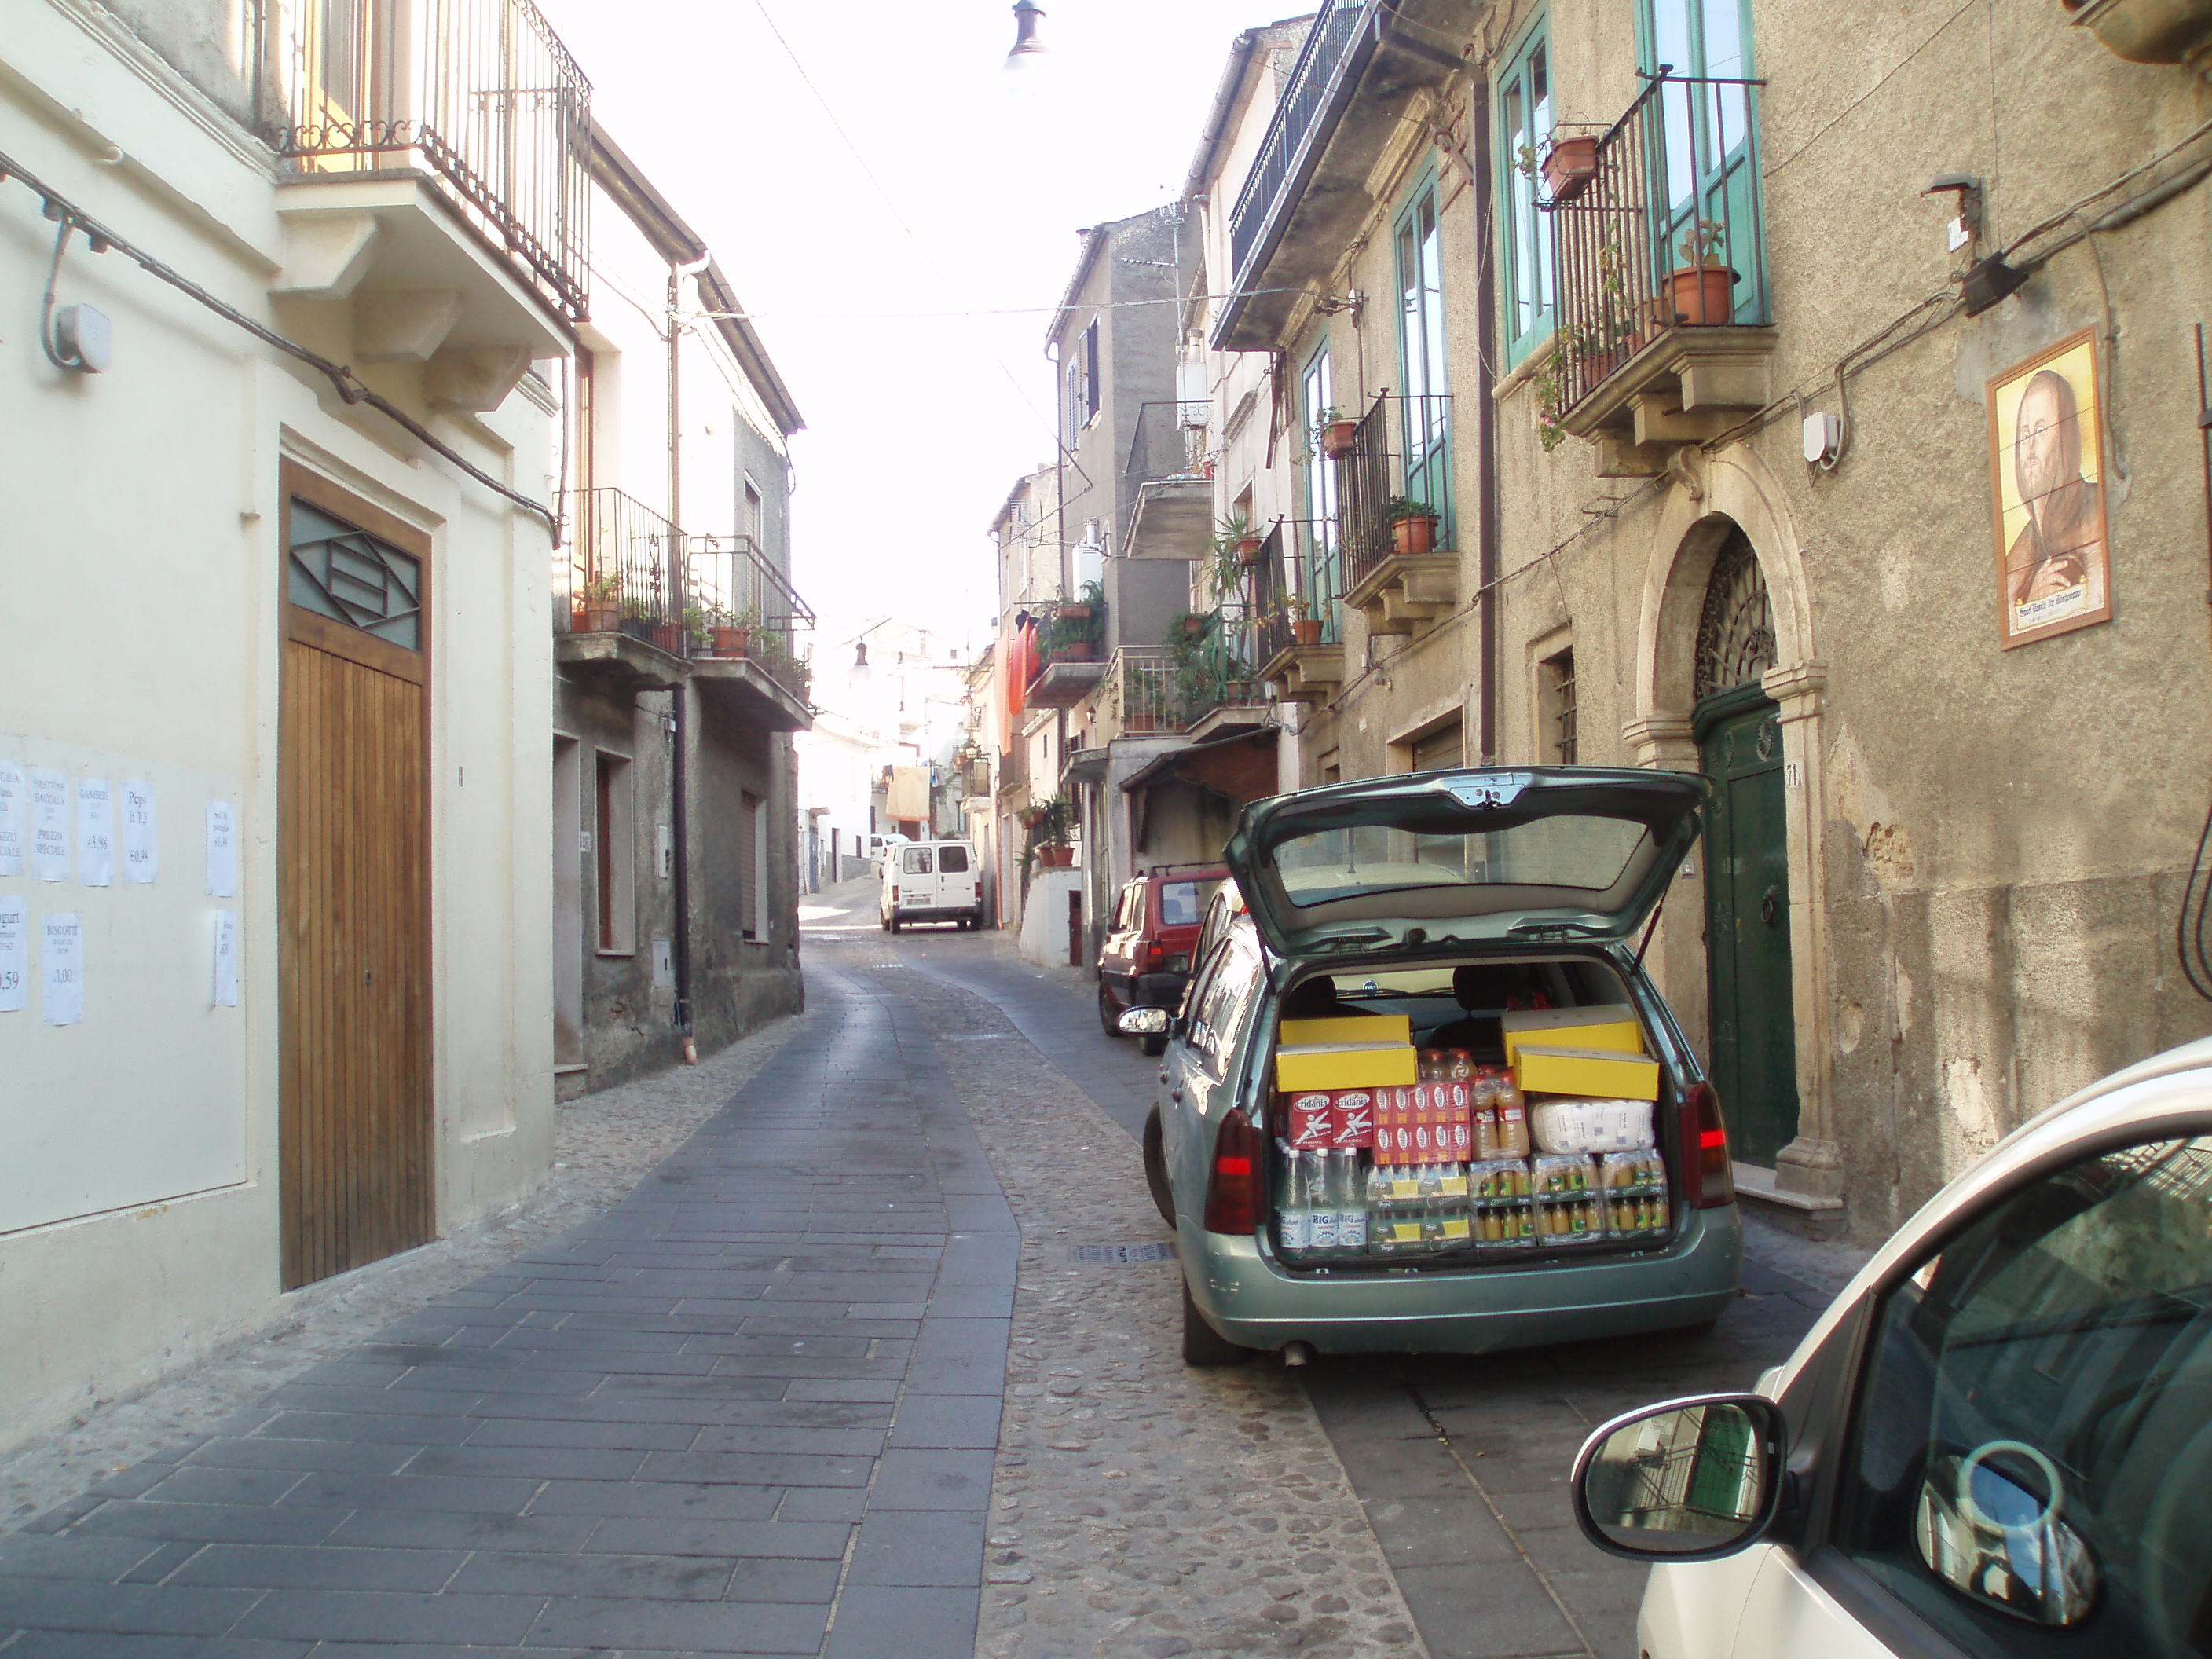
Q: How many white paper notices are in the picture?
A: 8